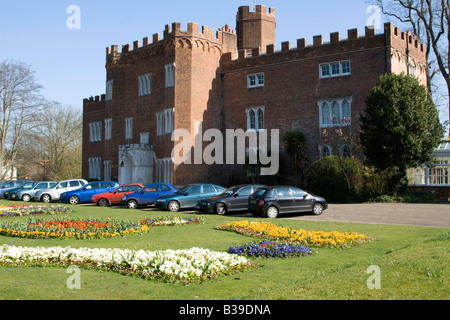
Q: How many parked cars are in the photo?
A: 10